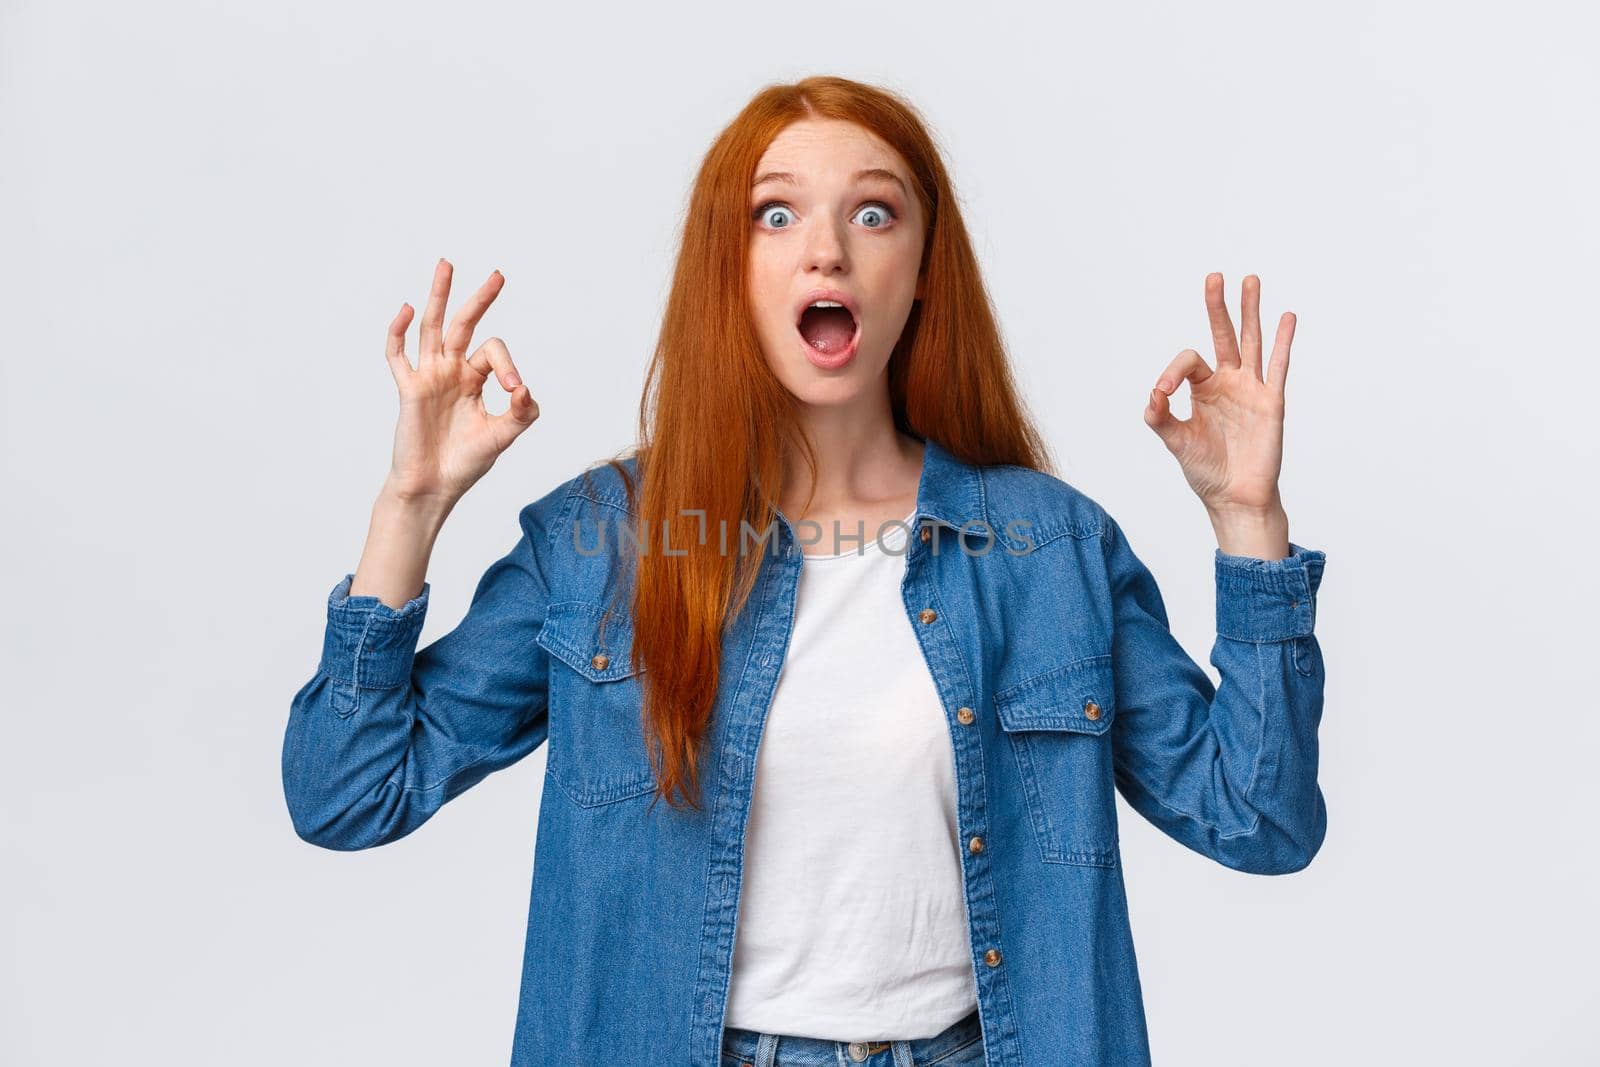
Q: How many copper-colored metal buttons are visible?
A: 7